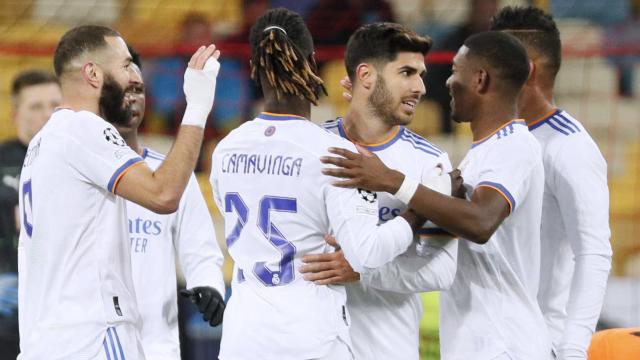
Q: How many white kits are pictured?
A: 6